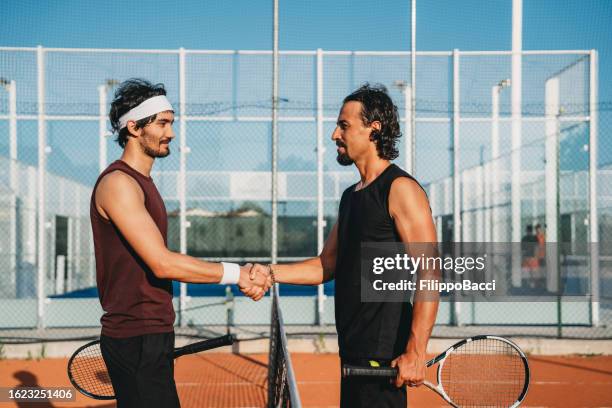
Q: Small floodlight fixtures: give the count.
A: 4